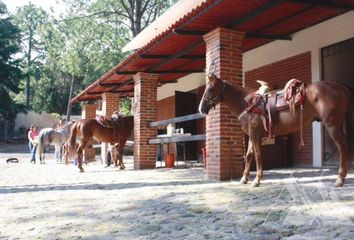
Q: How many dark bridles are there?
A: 1